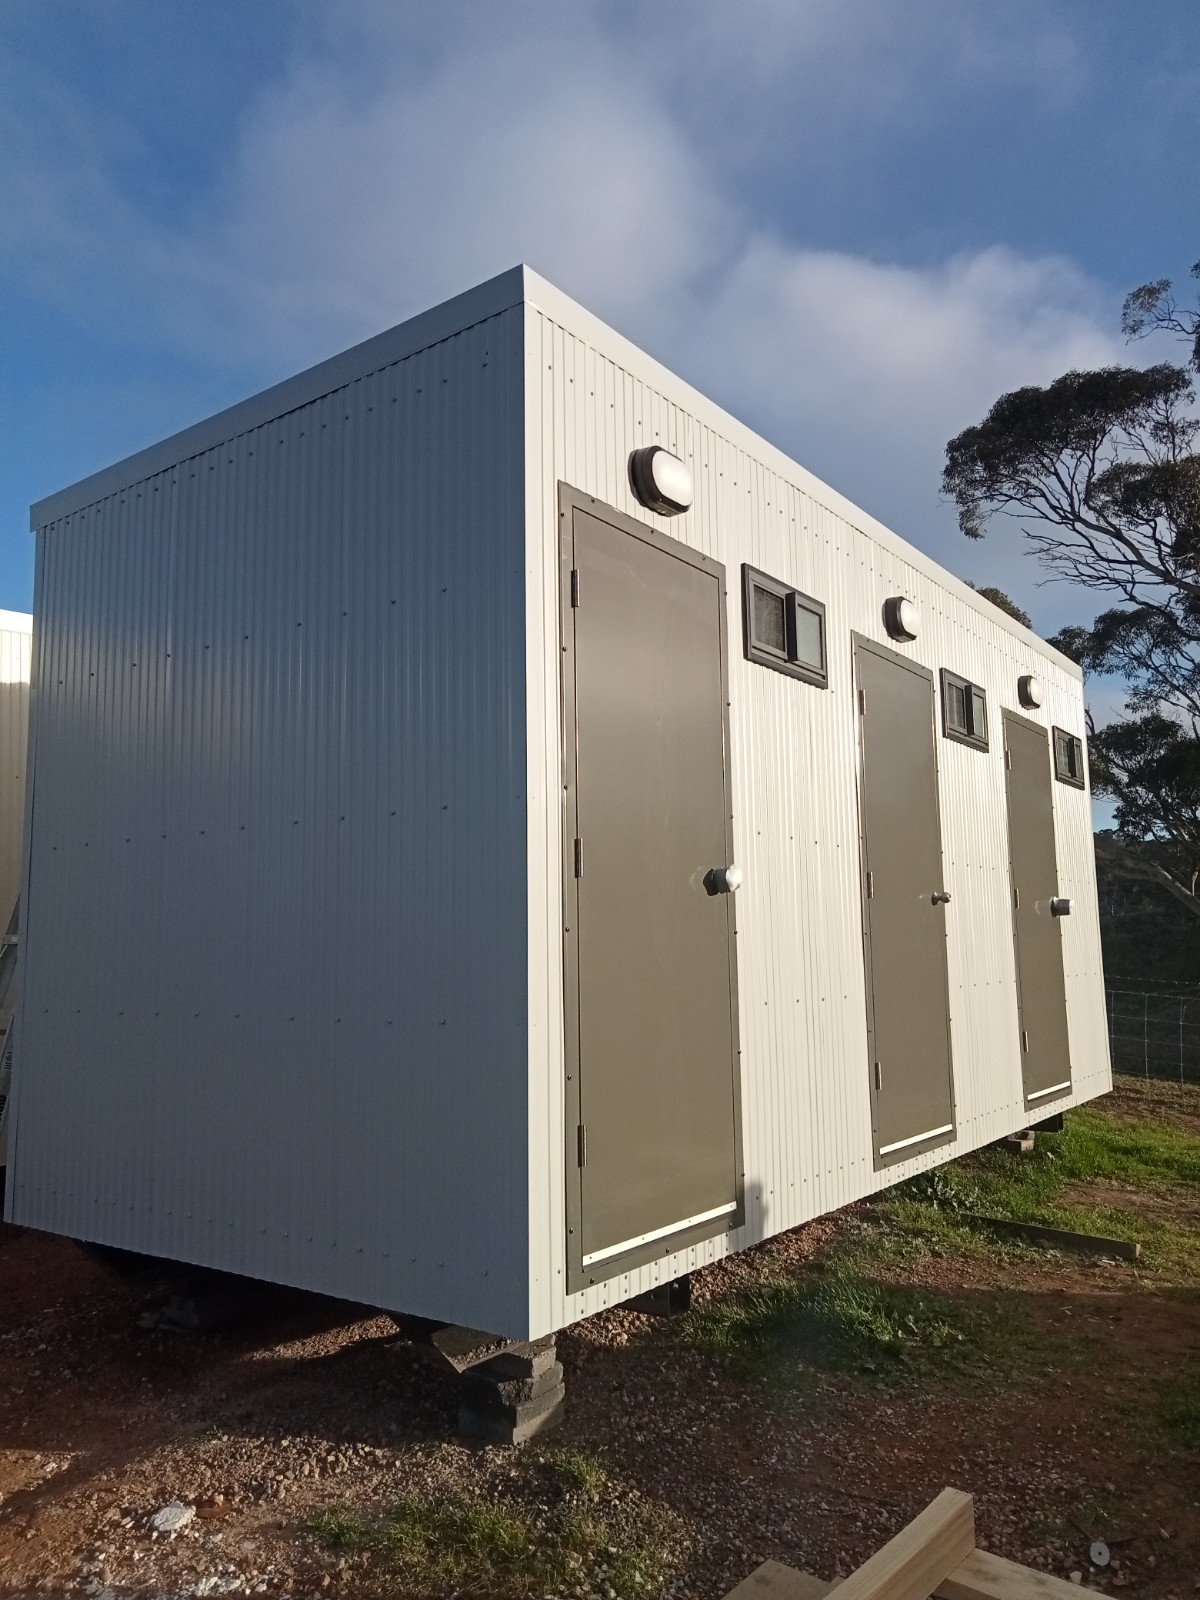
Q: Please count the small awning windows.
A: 3